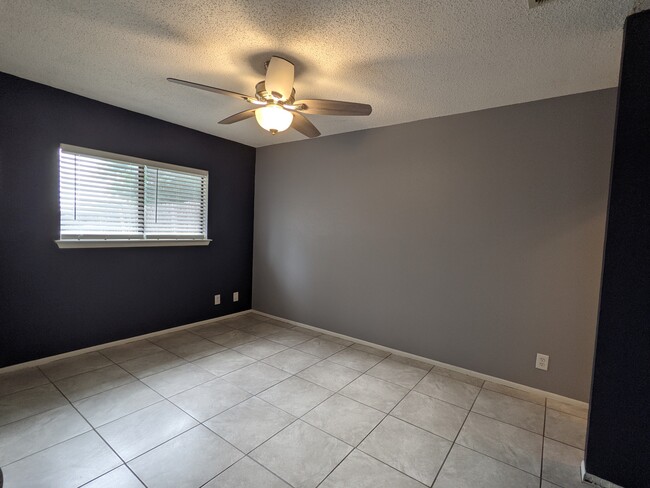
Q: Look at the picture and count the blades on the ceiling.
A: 5